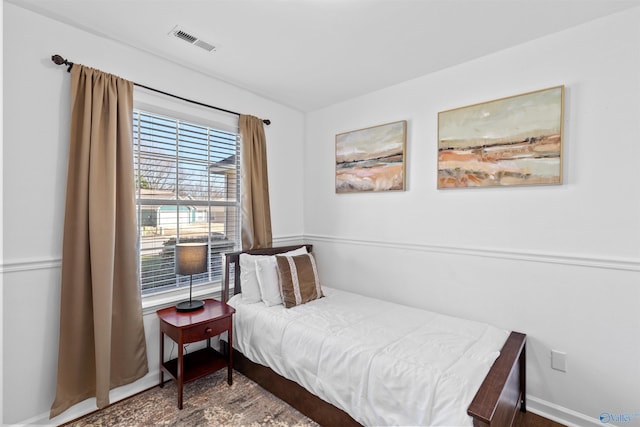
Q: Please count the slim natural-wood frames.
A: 2